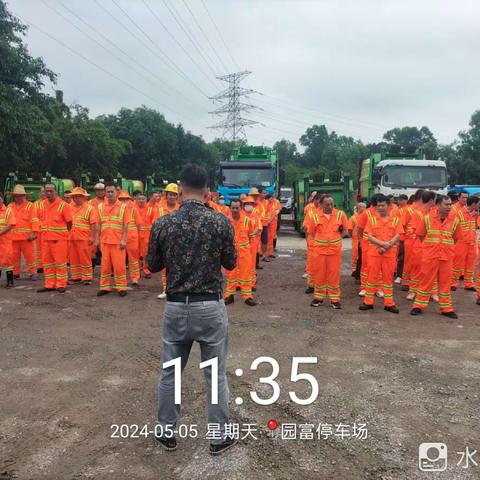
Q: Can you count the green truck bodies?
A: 6